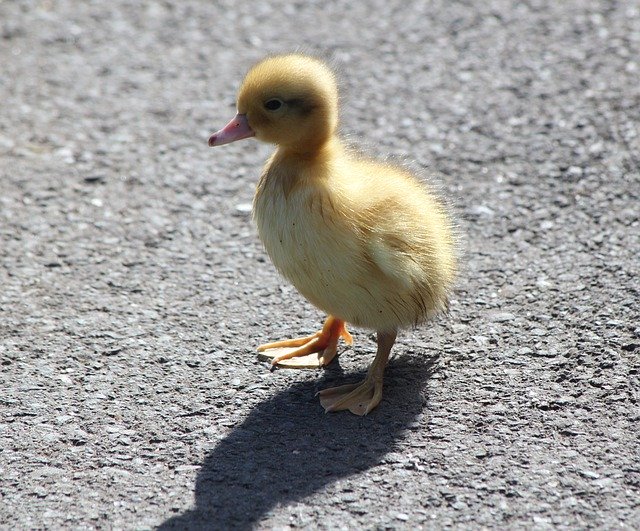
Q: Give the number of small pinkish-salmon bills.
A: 1